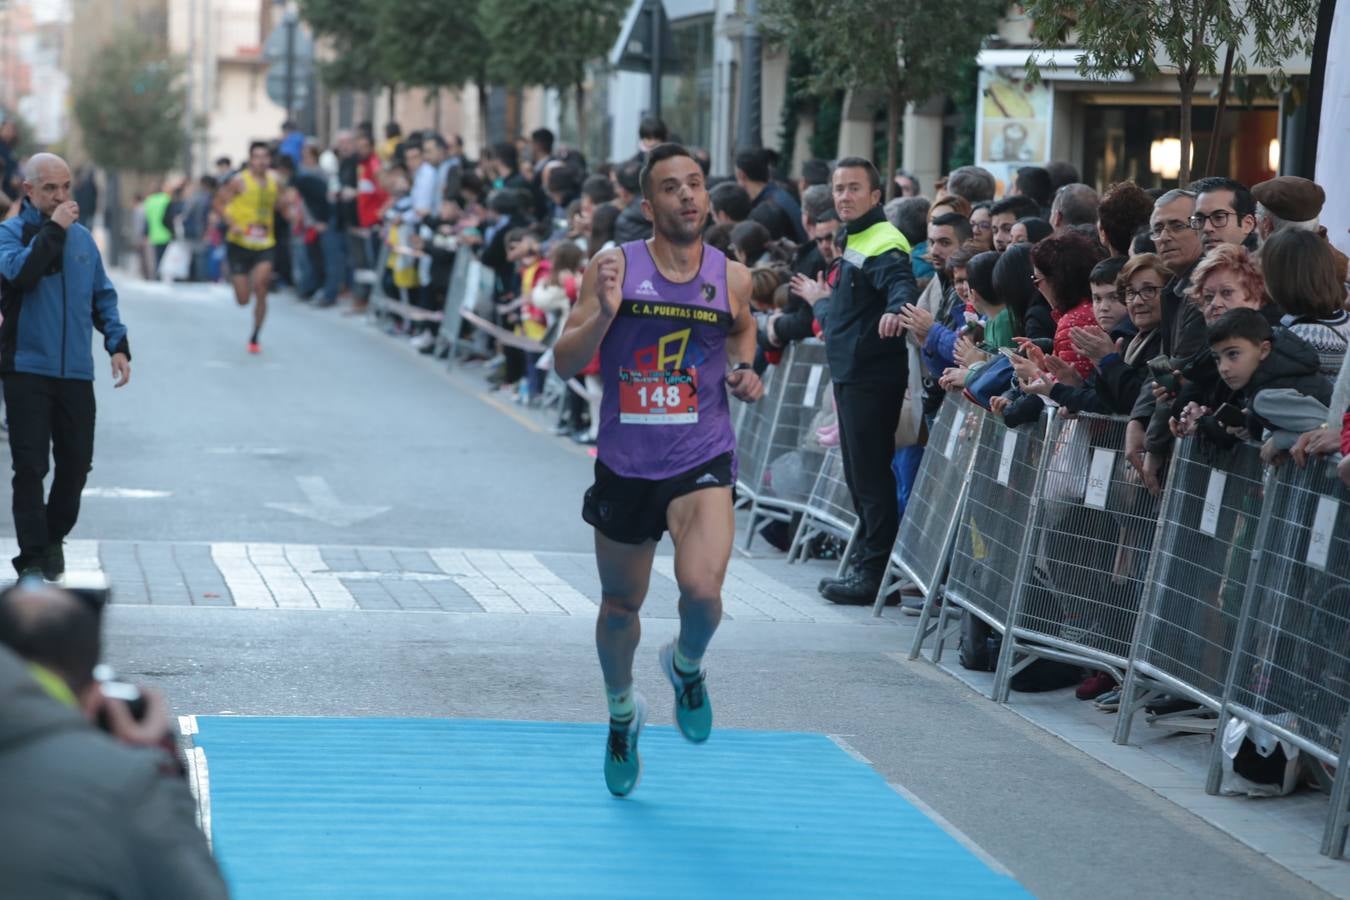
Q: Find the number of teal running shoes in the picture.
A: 2